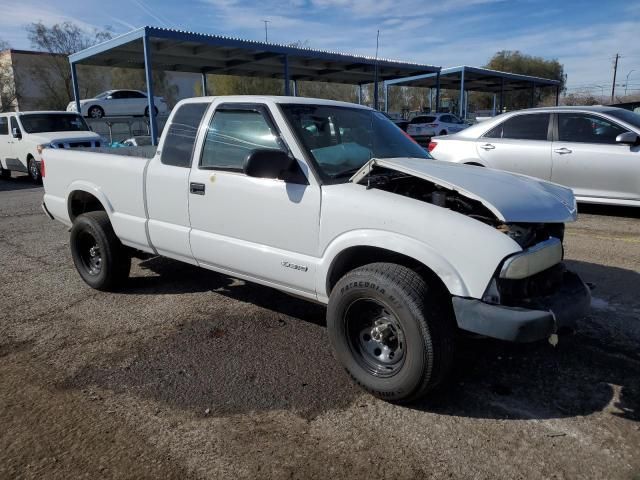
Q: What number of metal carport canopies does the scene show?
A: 2